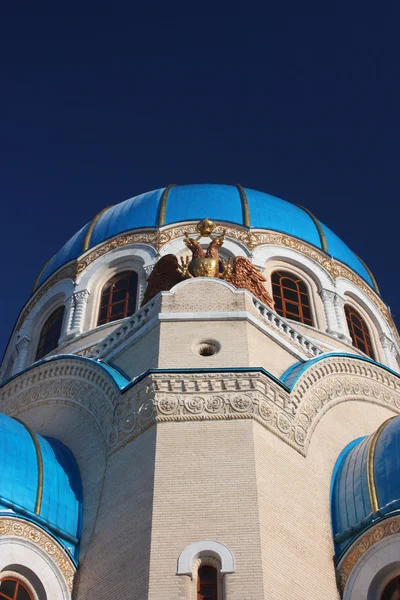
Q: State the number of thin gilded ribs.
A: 8